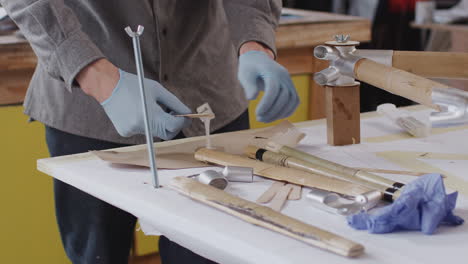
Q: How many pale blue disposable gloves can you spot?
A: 2